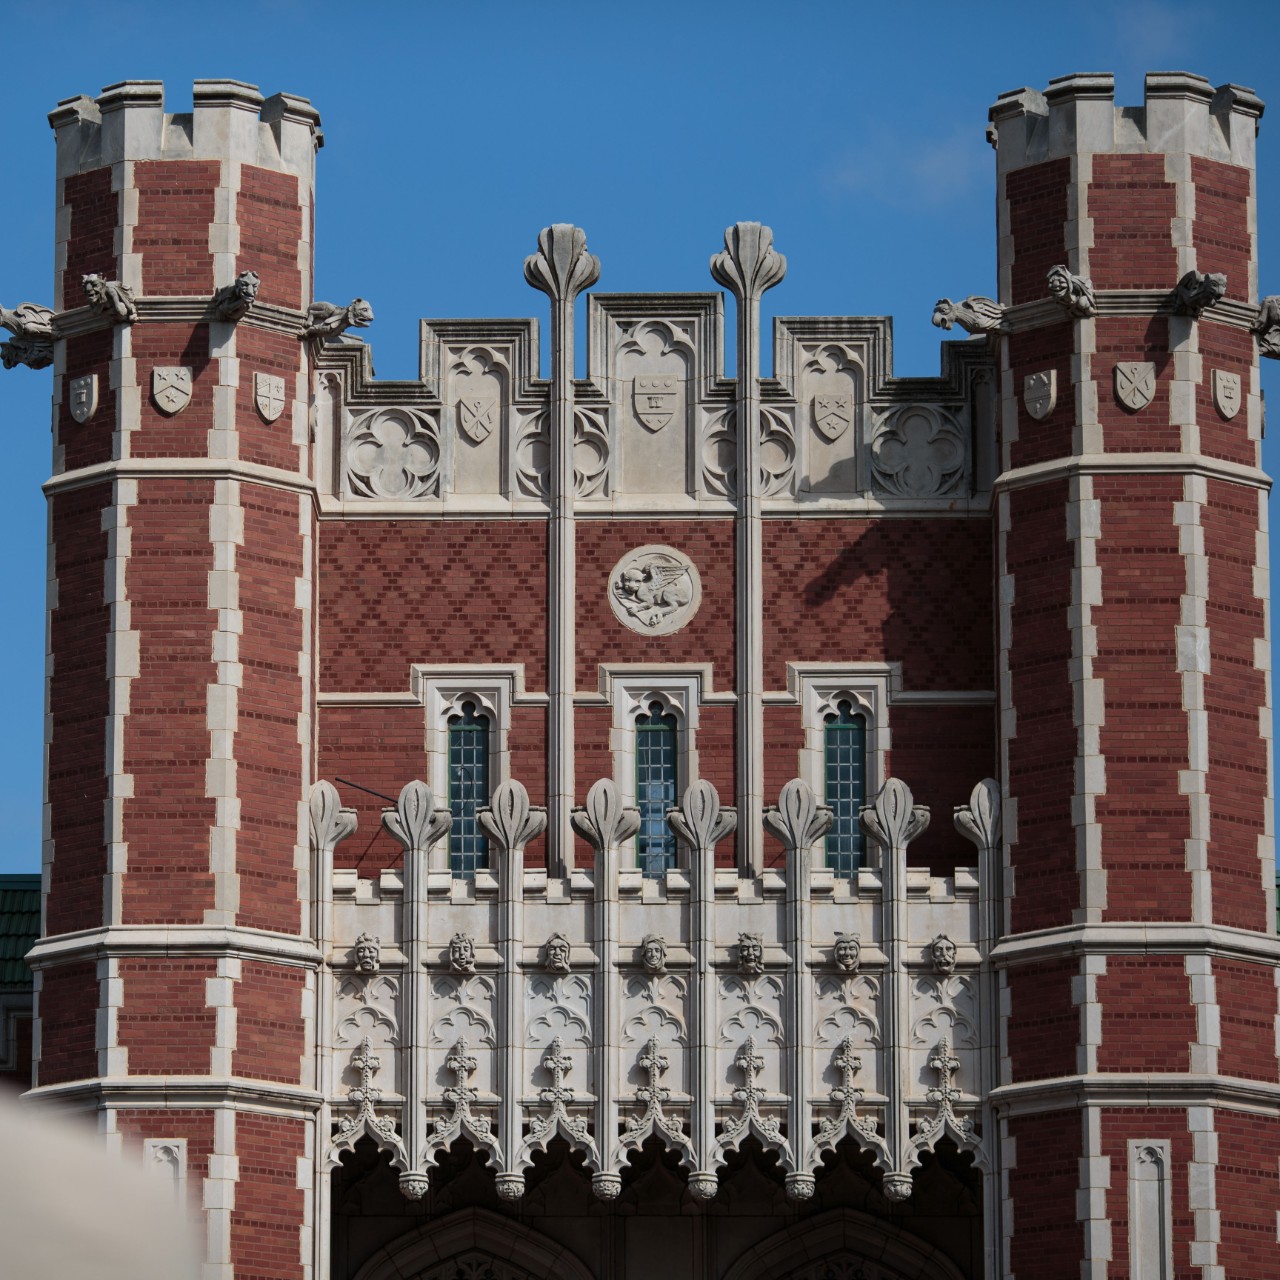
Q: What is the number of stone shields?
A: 9